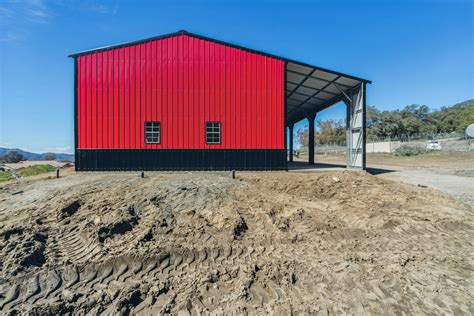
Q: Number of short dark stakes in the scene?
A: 3